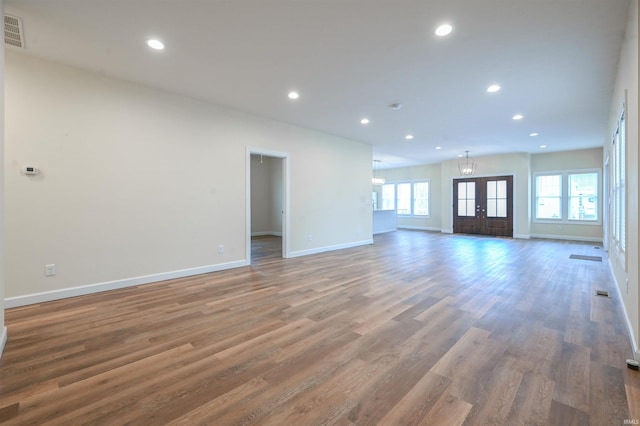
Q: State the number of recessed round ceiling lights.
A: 11